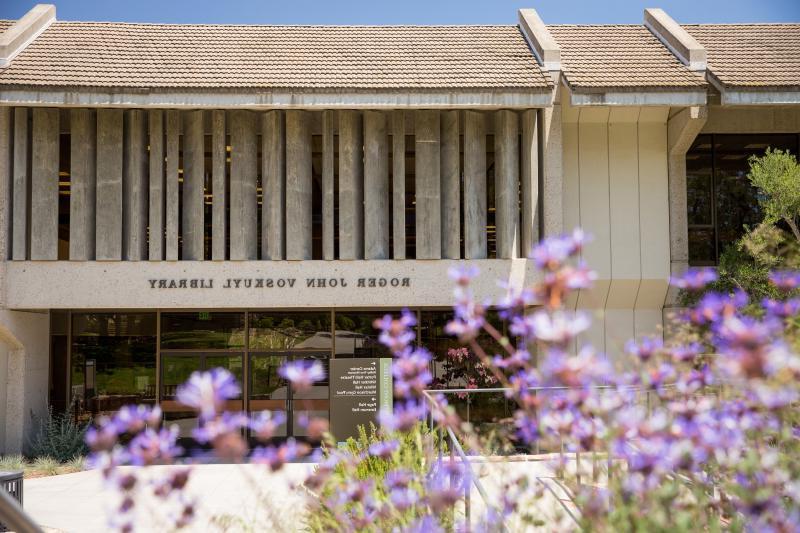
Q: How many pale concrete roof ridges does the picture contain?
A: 3